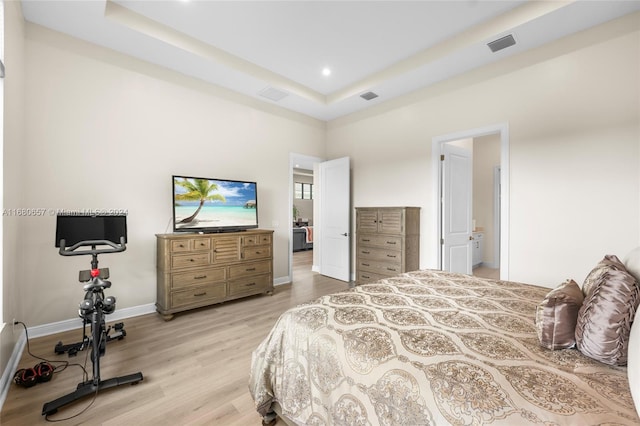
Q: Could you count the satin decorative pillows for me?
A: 2